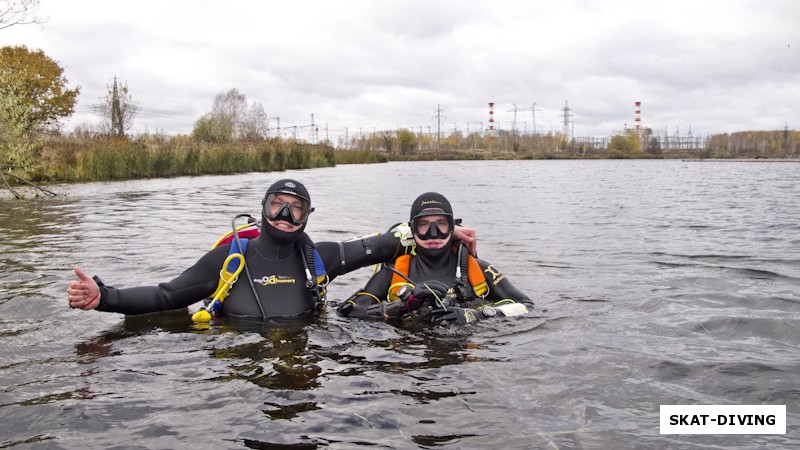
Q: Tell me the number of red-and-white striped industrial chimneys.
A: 2